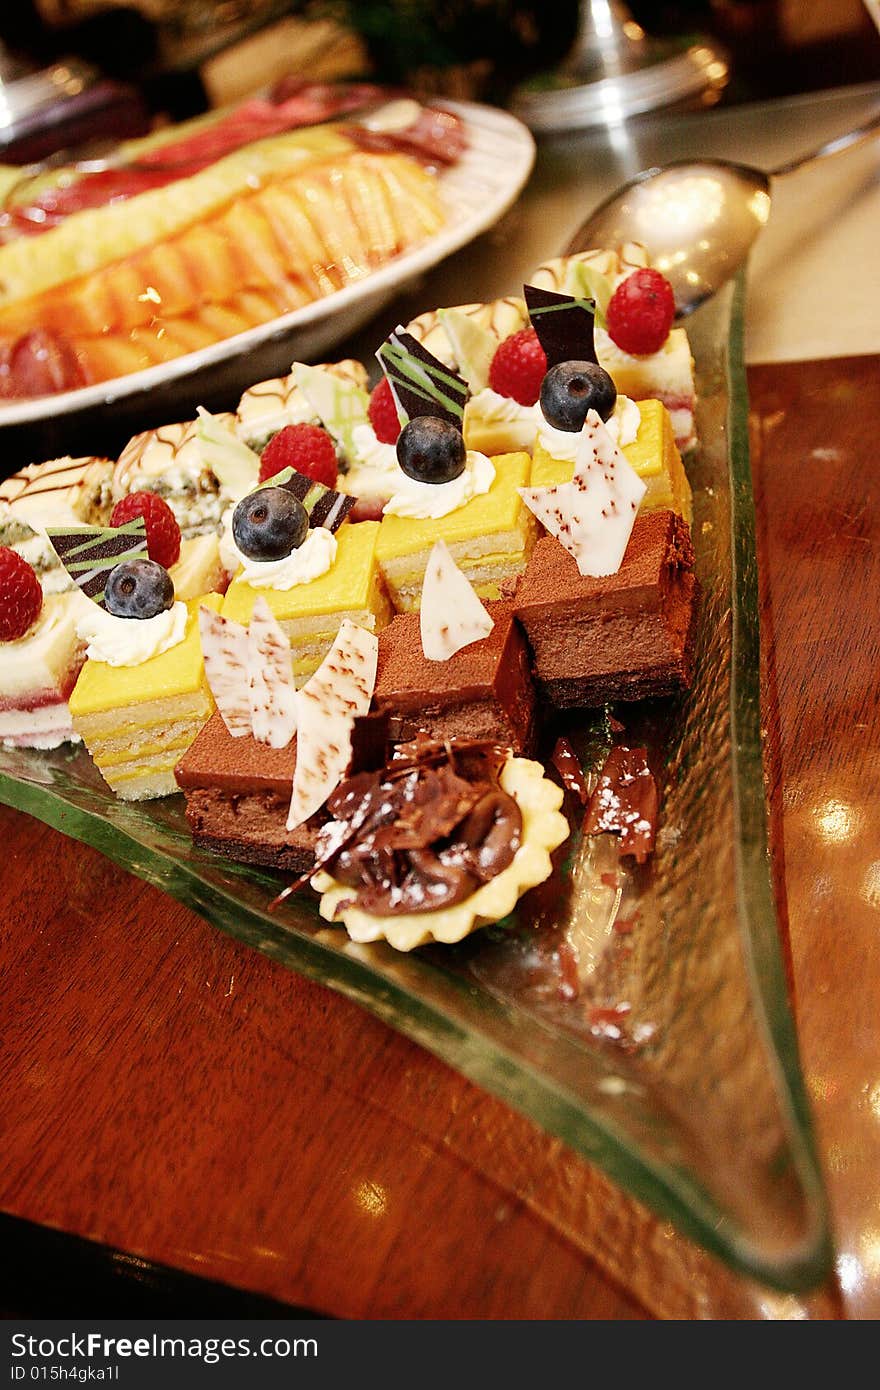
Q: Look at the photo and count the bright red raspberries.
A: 6